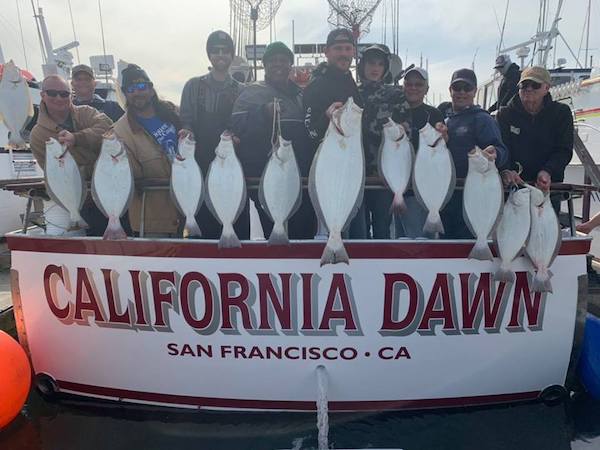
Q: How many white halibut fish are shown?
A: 12